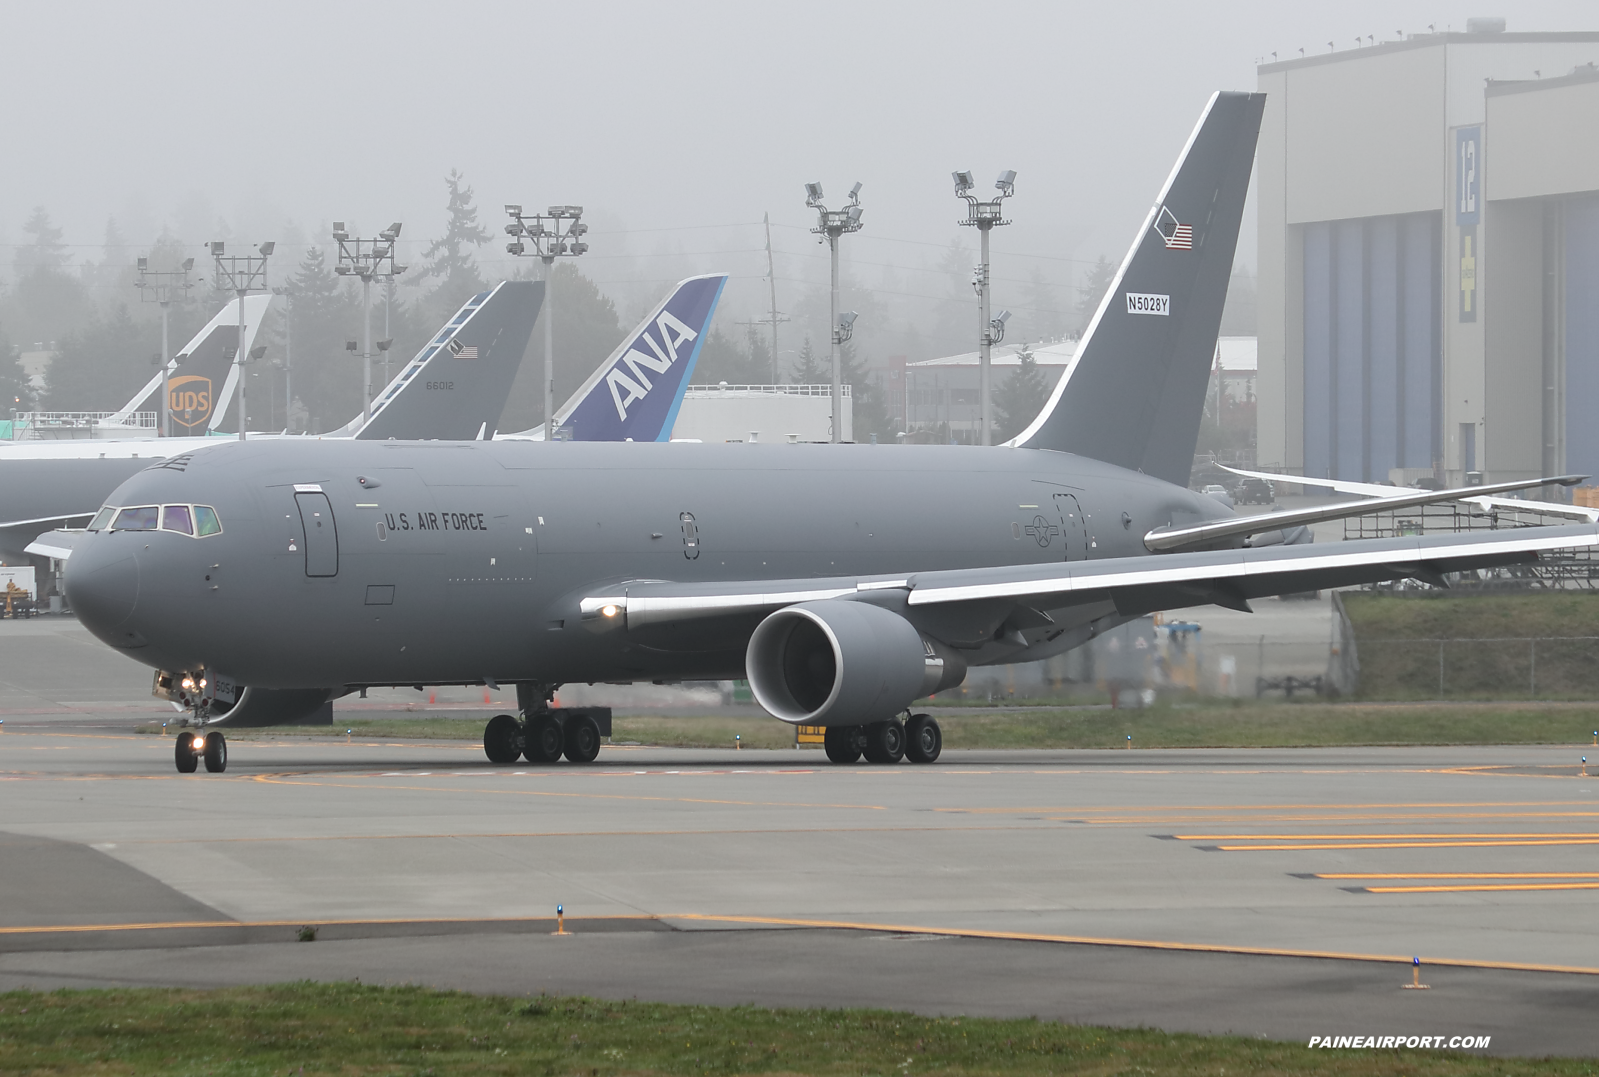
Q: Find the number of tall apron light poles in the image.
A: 6